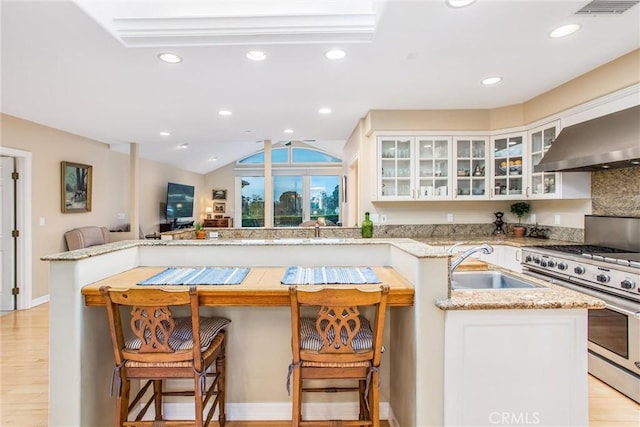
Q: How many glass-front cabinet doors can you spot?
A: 5